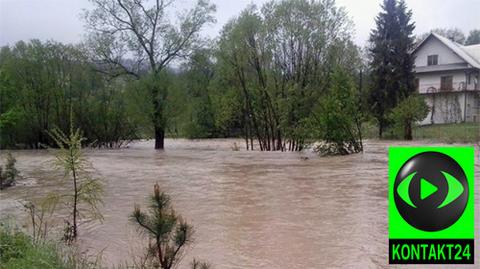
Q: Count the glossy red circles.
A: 0